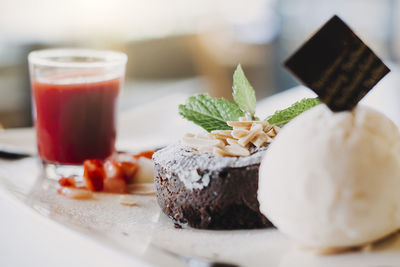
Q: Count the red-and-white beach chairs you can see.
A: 0